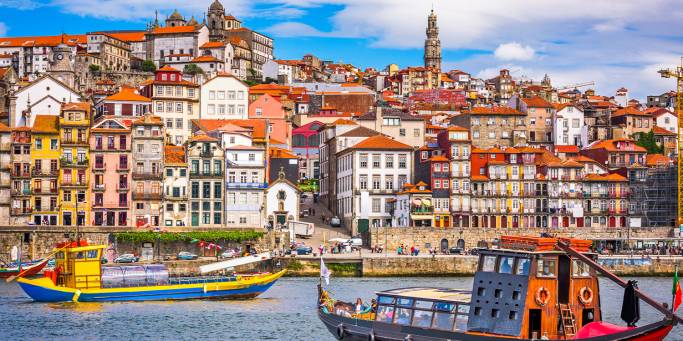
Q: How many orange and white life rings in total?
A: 2